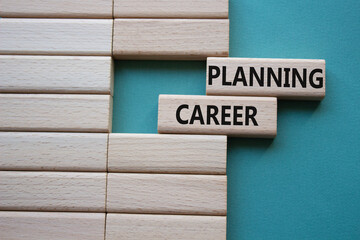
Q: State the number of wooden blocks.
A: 14